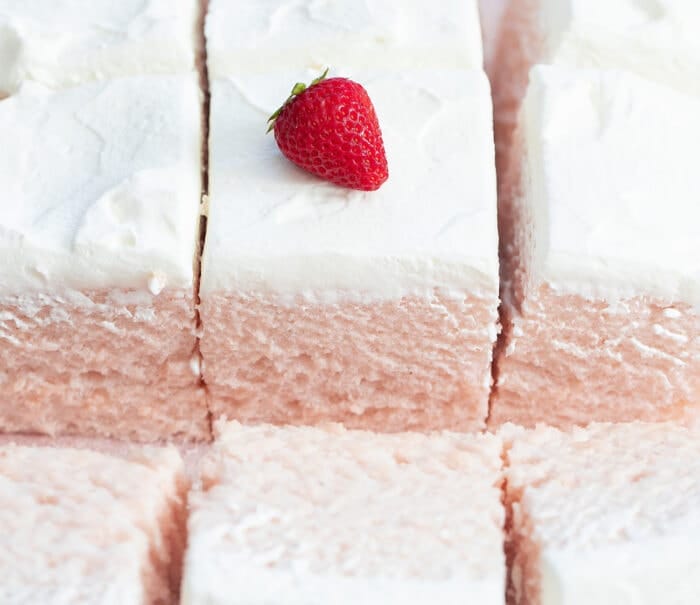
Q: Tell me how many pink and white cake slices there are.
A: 9